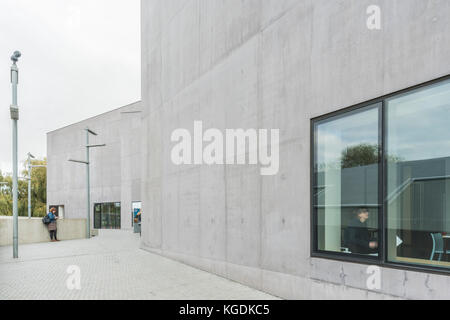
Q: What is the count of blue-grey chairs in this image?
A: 1